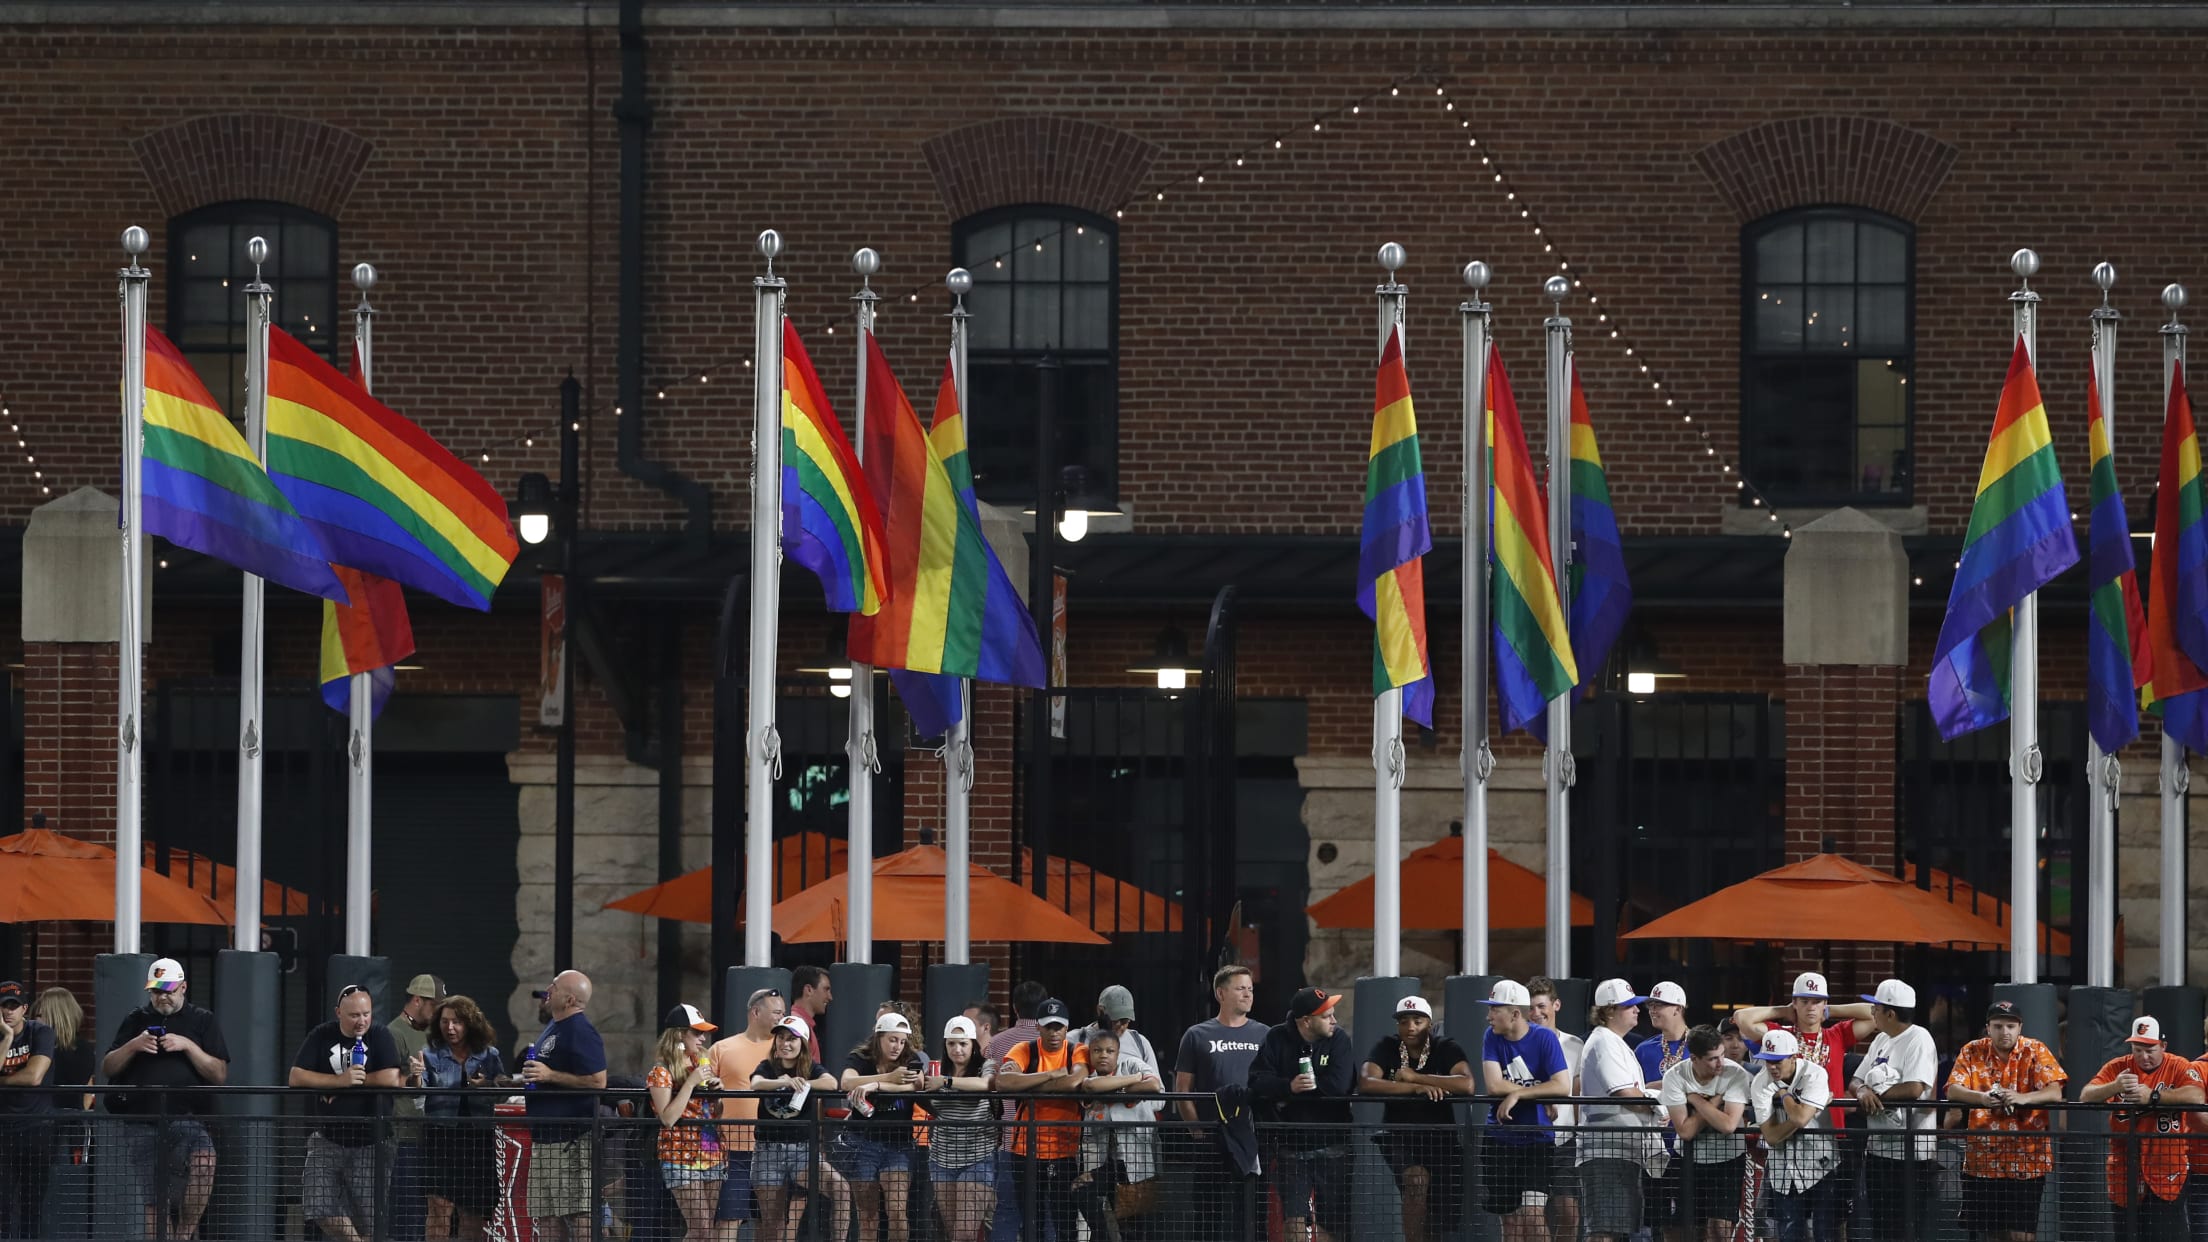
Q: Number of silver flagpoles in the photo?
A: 12